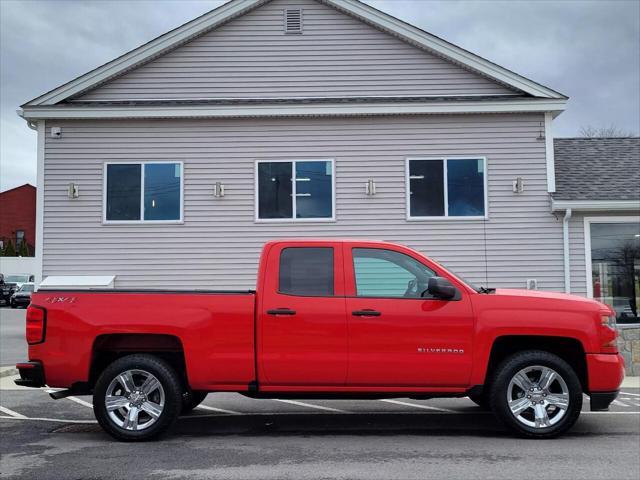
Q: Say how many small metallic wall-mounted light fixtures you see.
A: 4